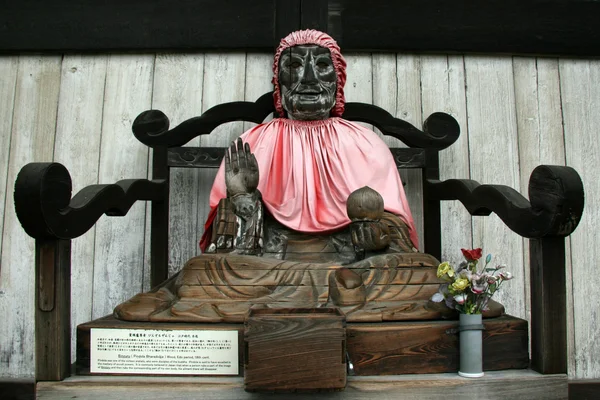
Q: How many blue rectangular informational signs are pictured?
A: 0